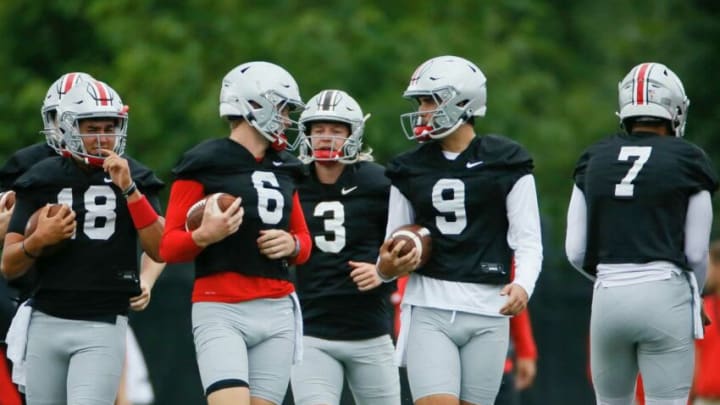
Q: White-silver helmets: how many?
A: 6